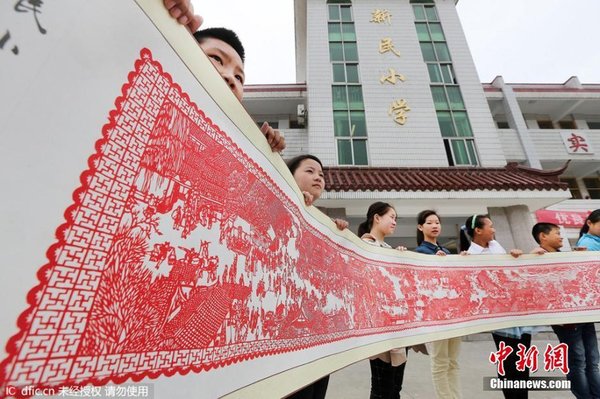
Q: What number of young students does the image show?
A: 7